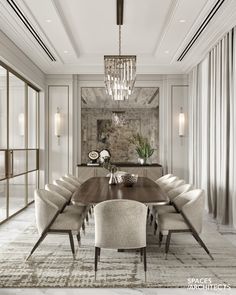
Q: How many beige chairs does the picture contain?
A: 12